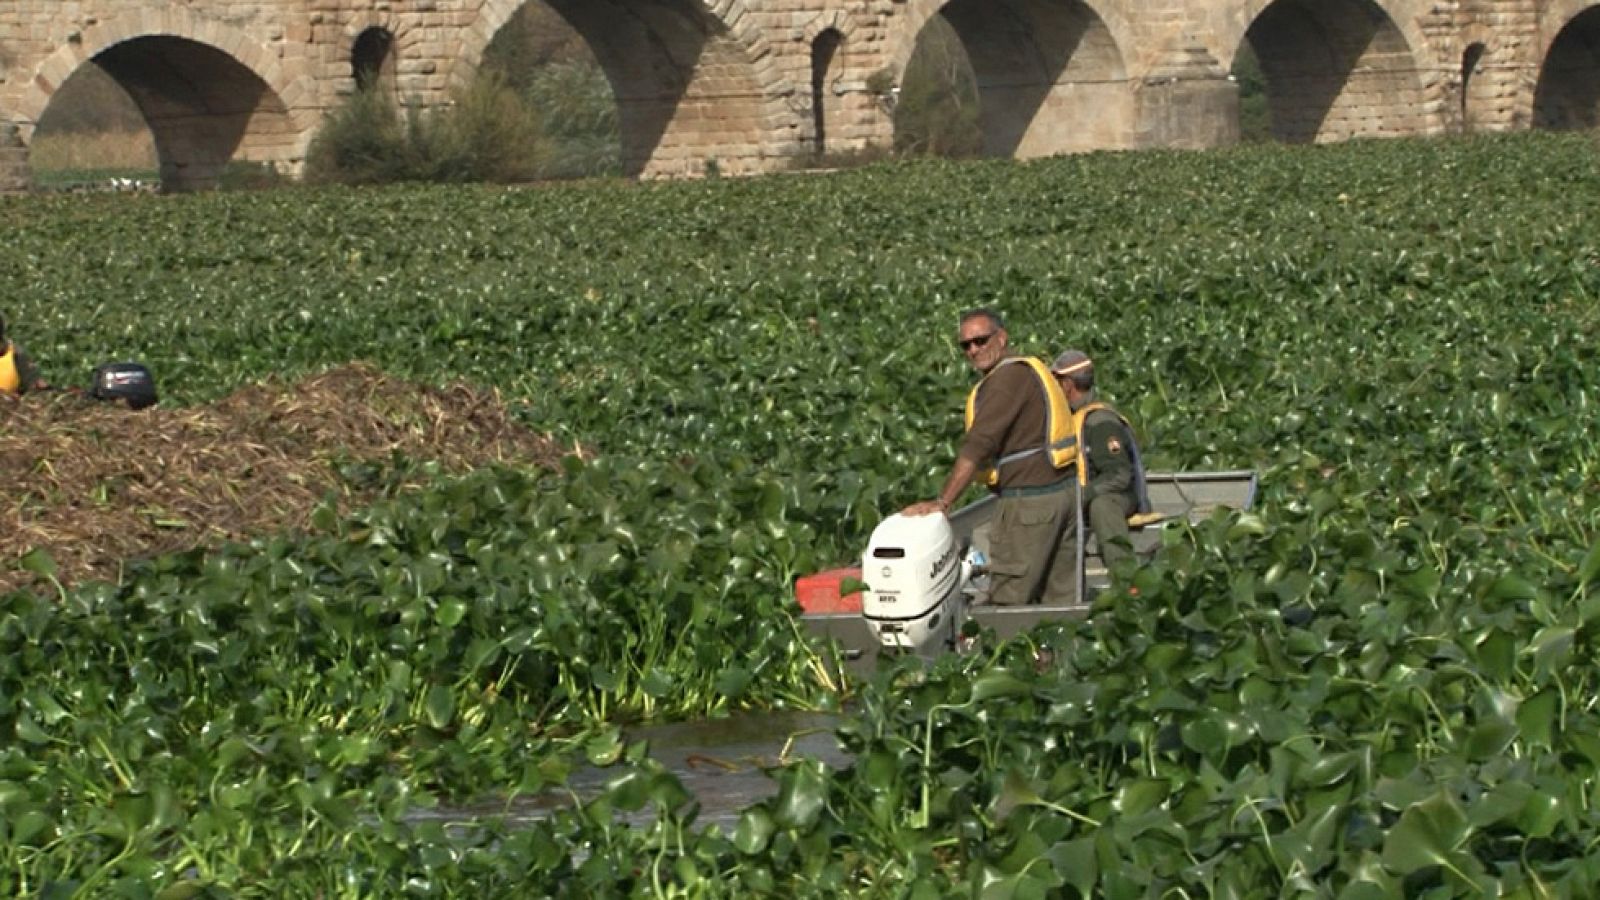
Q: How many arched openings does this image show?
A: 8